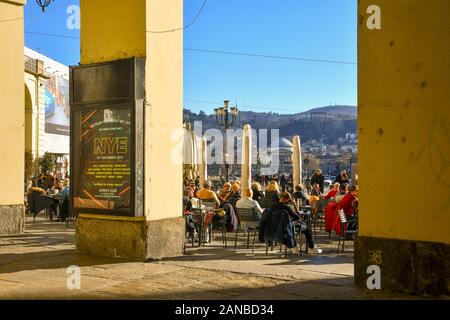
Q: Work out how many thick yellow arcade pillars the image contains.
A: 3